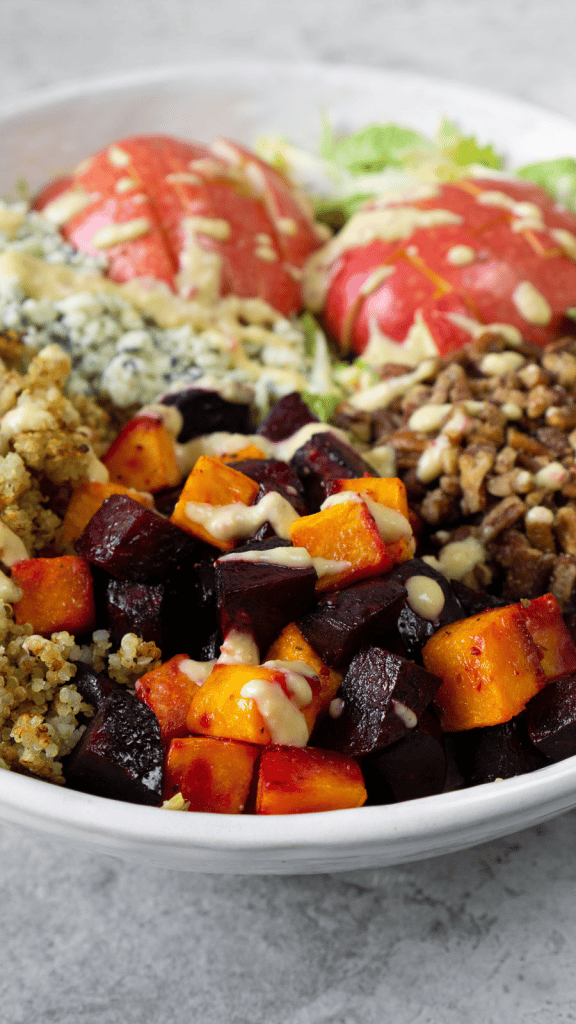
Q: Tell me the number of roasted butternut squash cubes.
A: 14